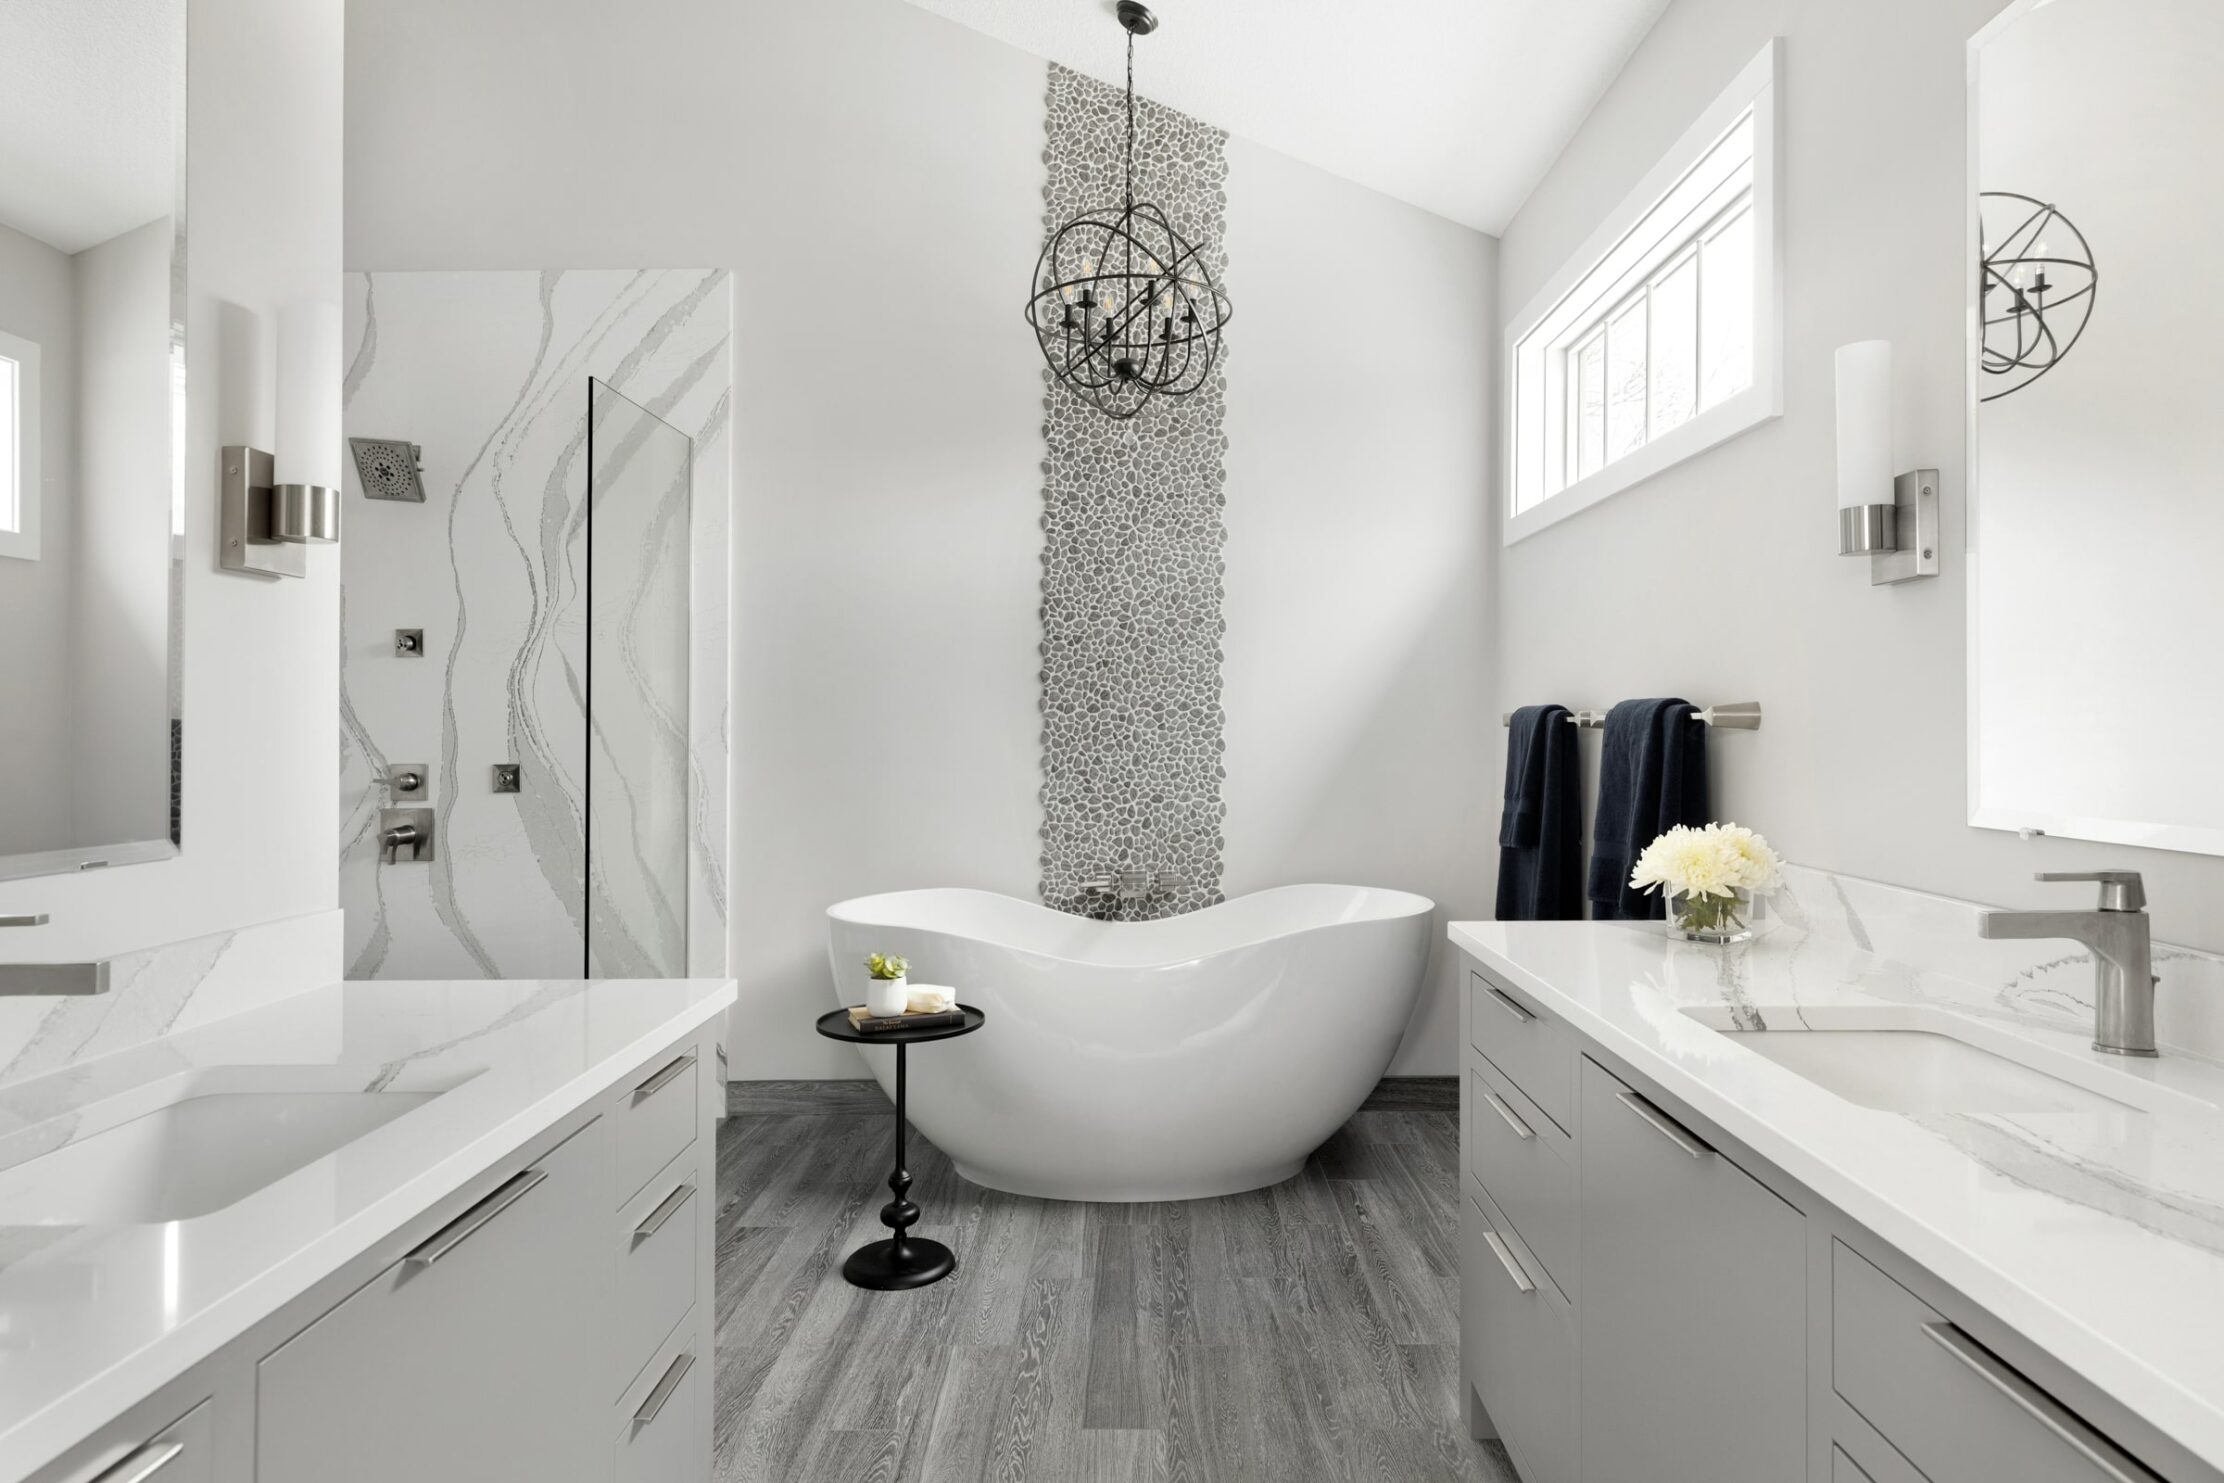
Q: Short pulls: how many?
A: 6